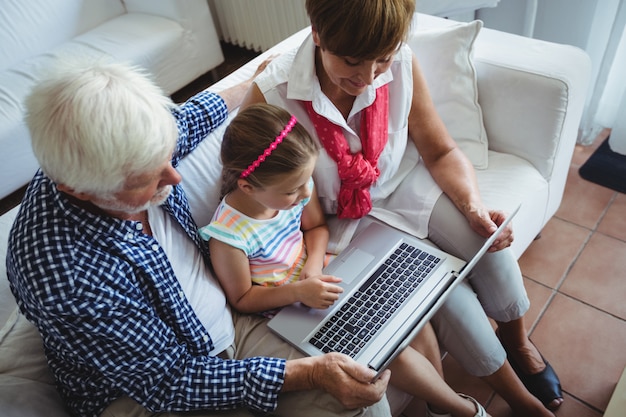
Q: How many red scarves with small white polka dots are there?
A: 1